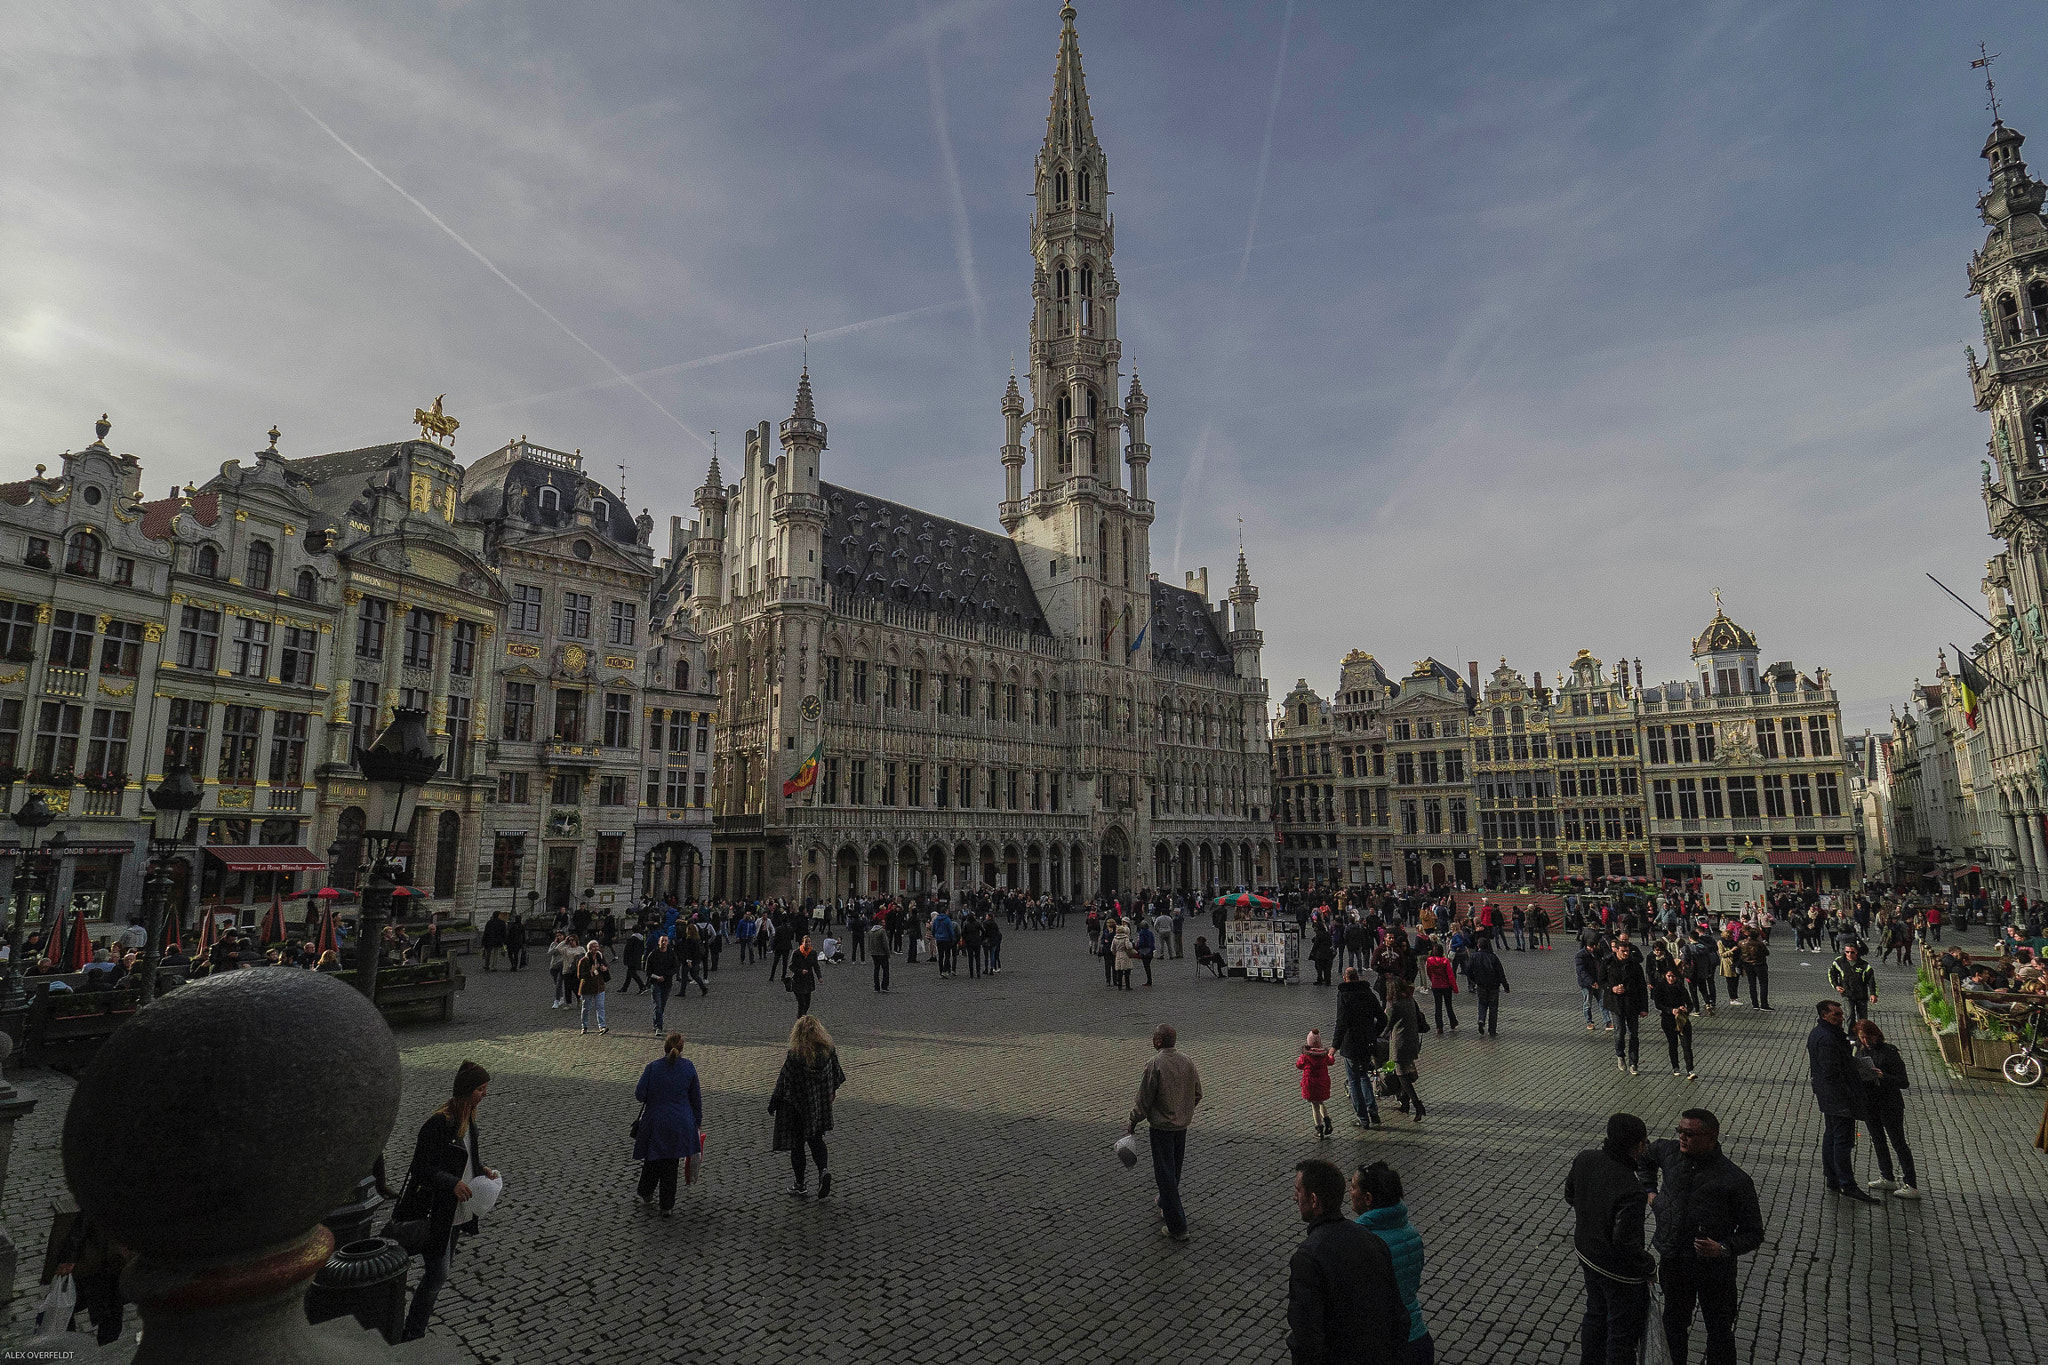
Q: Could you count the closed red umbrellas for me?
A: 6